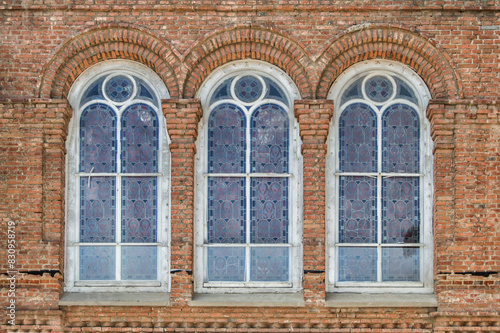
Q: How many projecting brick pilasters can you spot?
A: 4